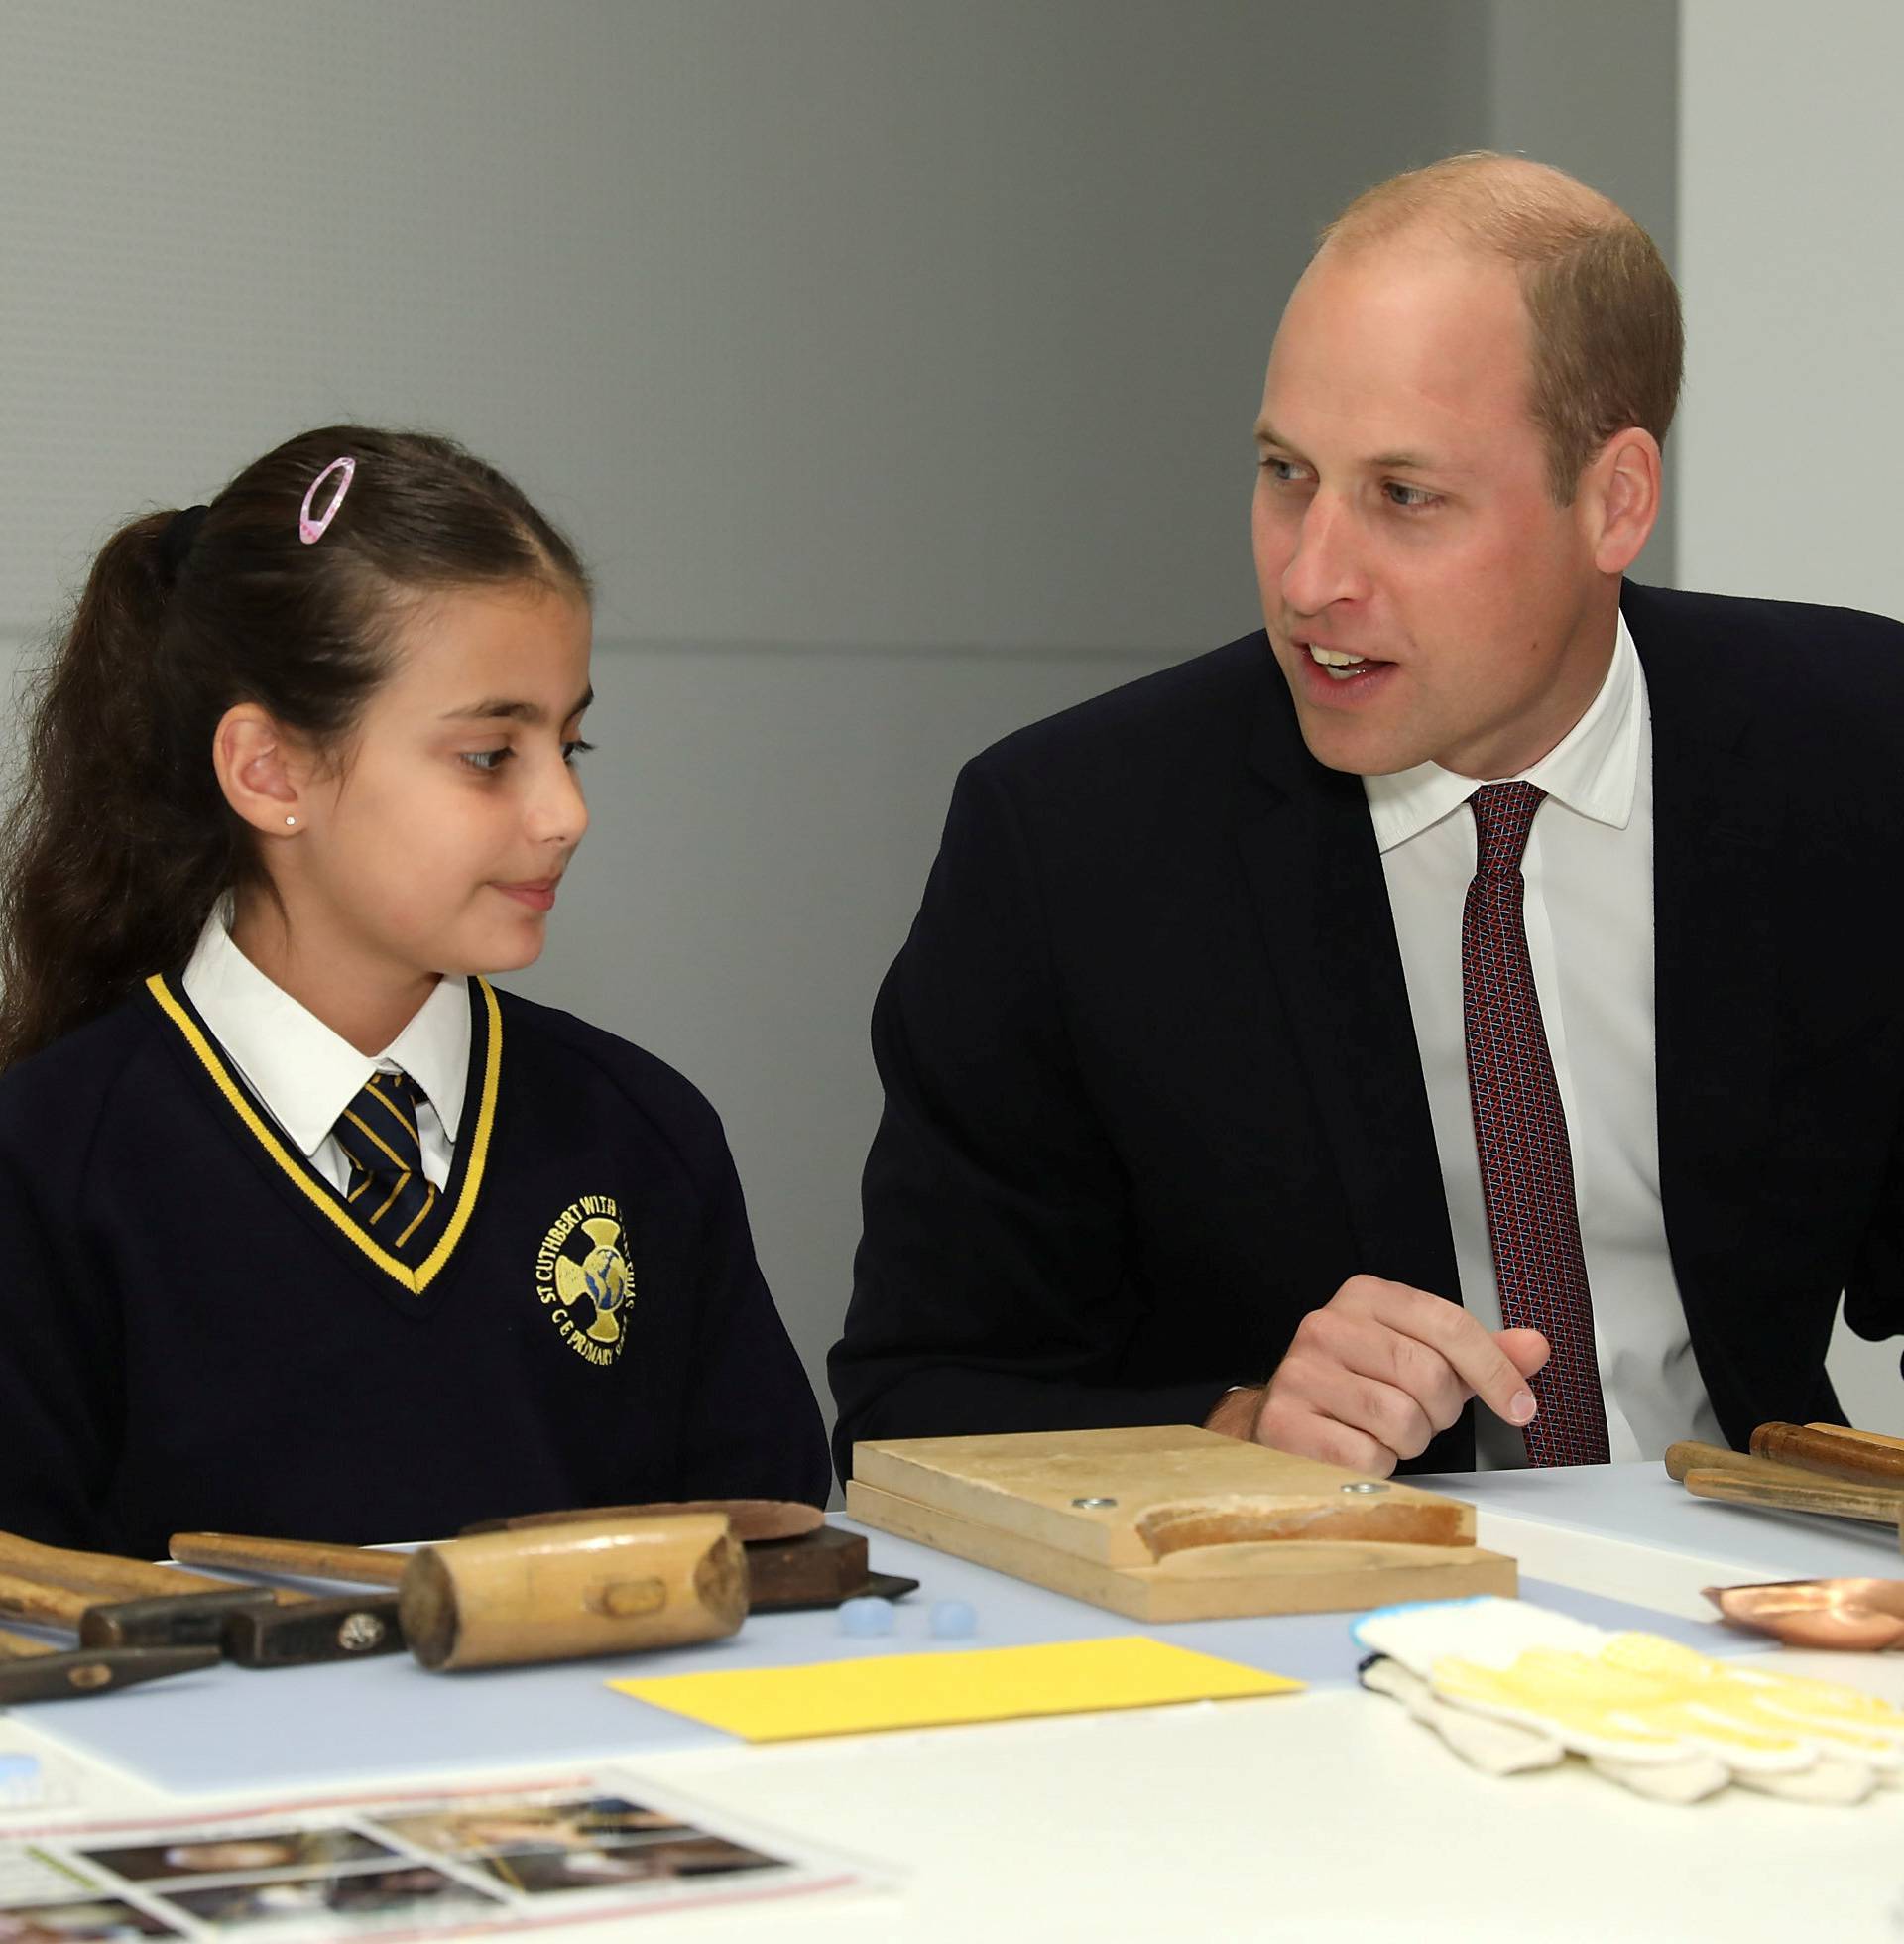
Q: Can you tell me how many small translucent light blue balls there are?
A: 2